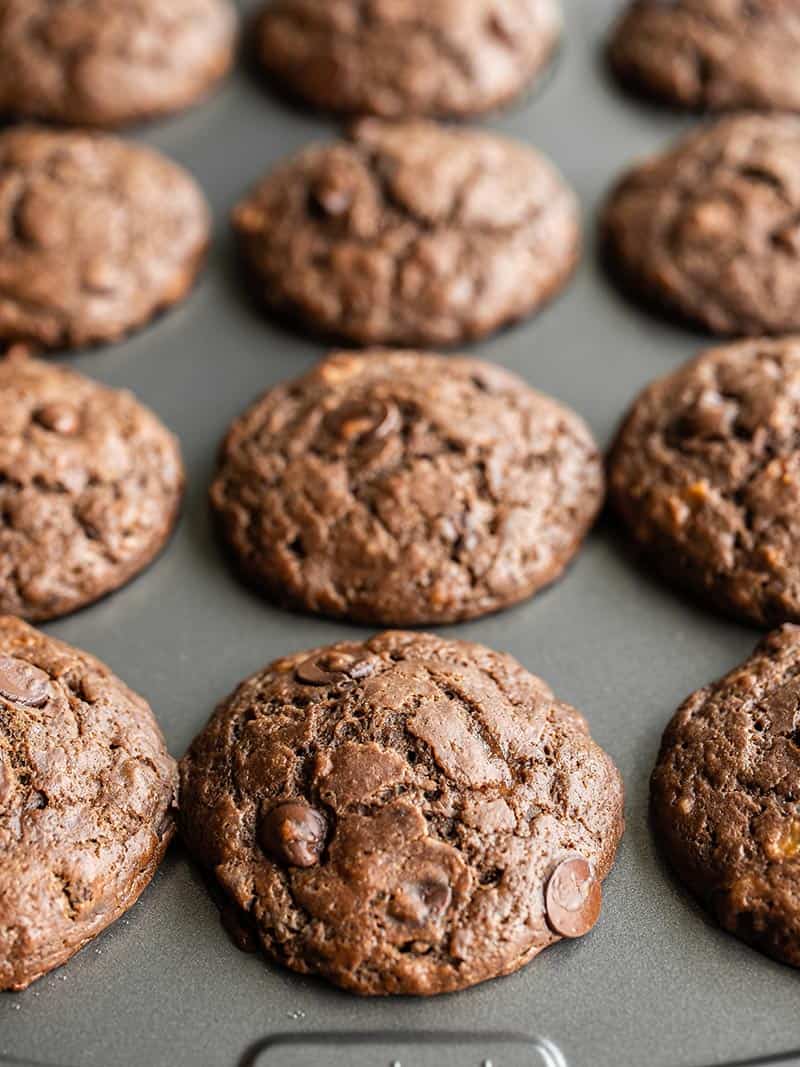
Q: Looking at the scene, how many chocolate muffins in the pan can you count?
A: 12